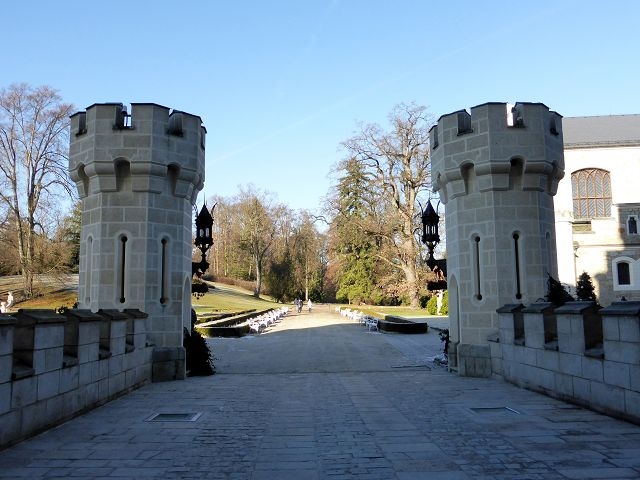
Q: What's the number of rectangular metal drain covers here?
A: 2